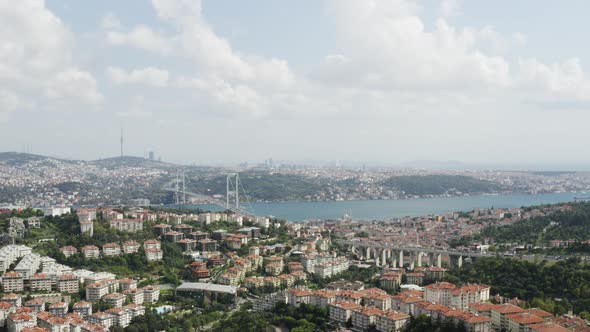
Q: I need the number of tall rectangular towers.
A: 2